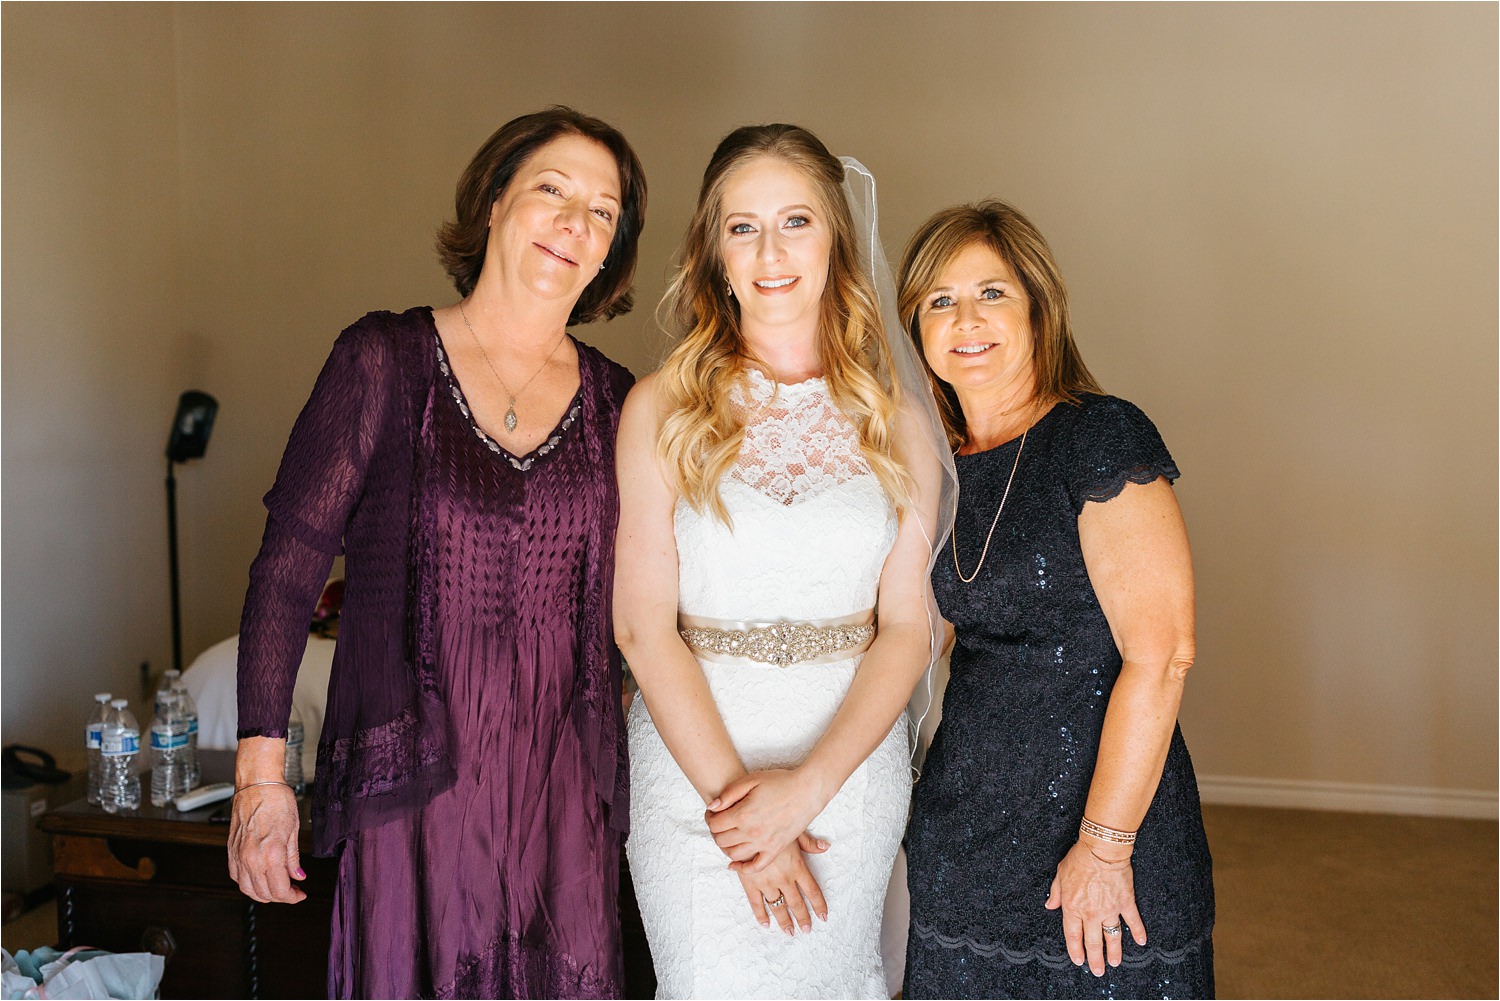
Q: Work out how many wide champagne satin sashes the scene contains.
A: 1